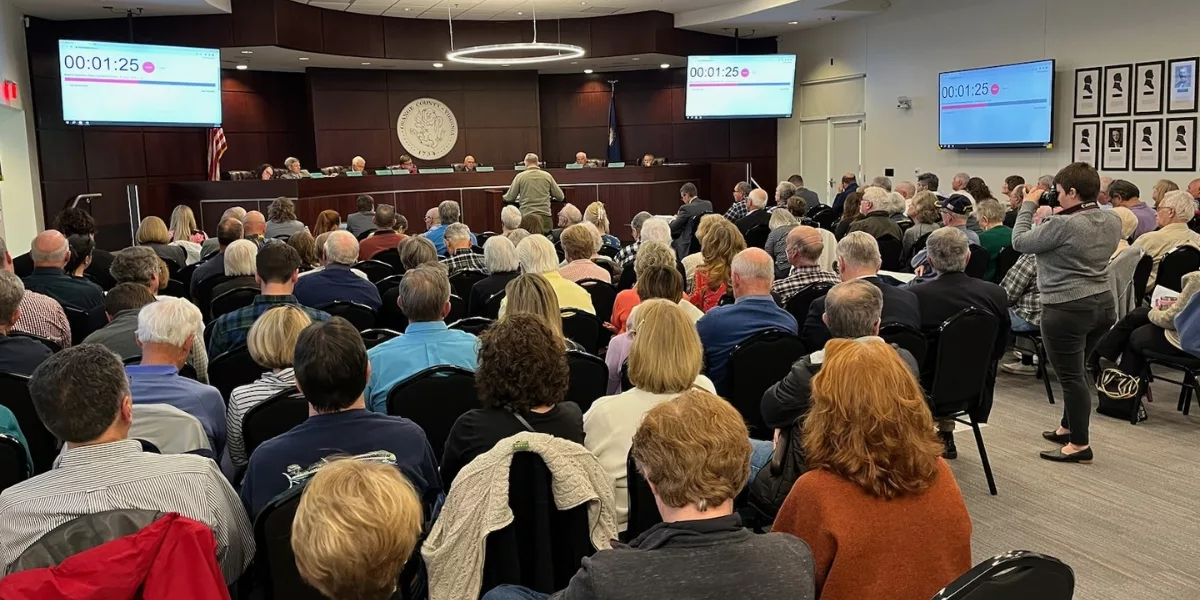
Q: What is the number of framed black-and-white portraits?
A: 8